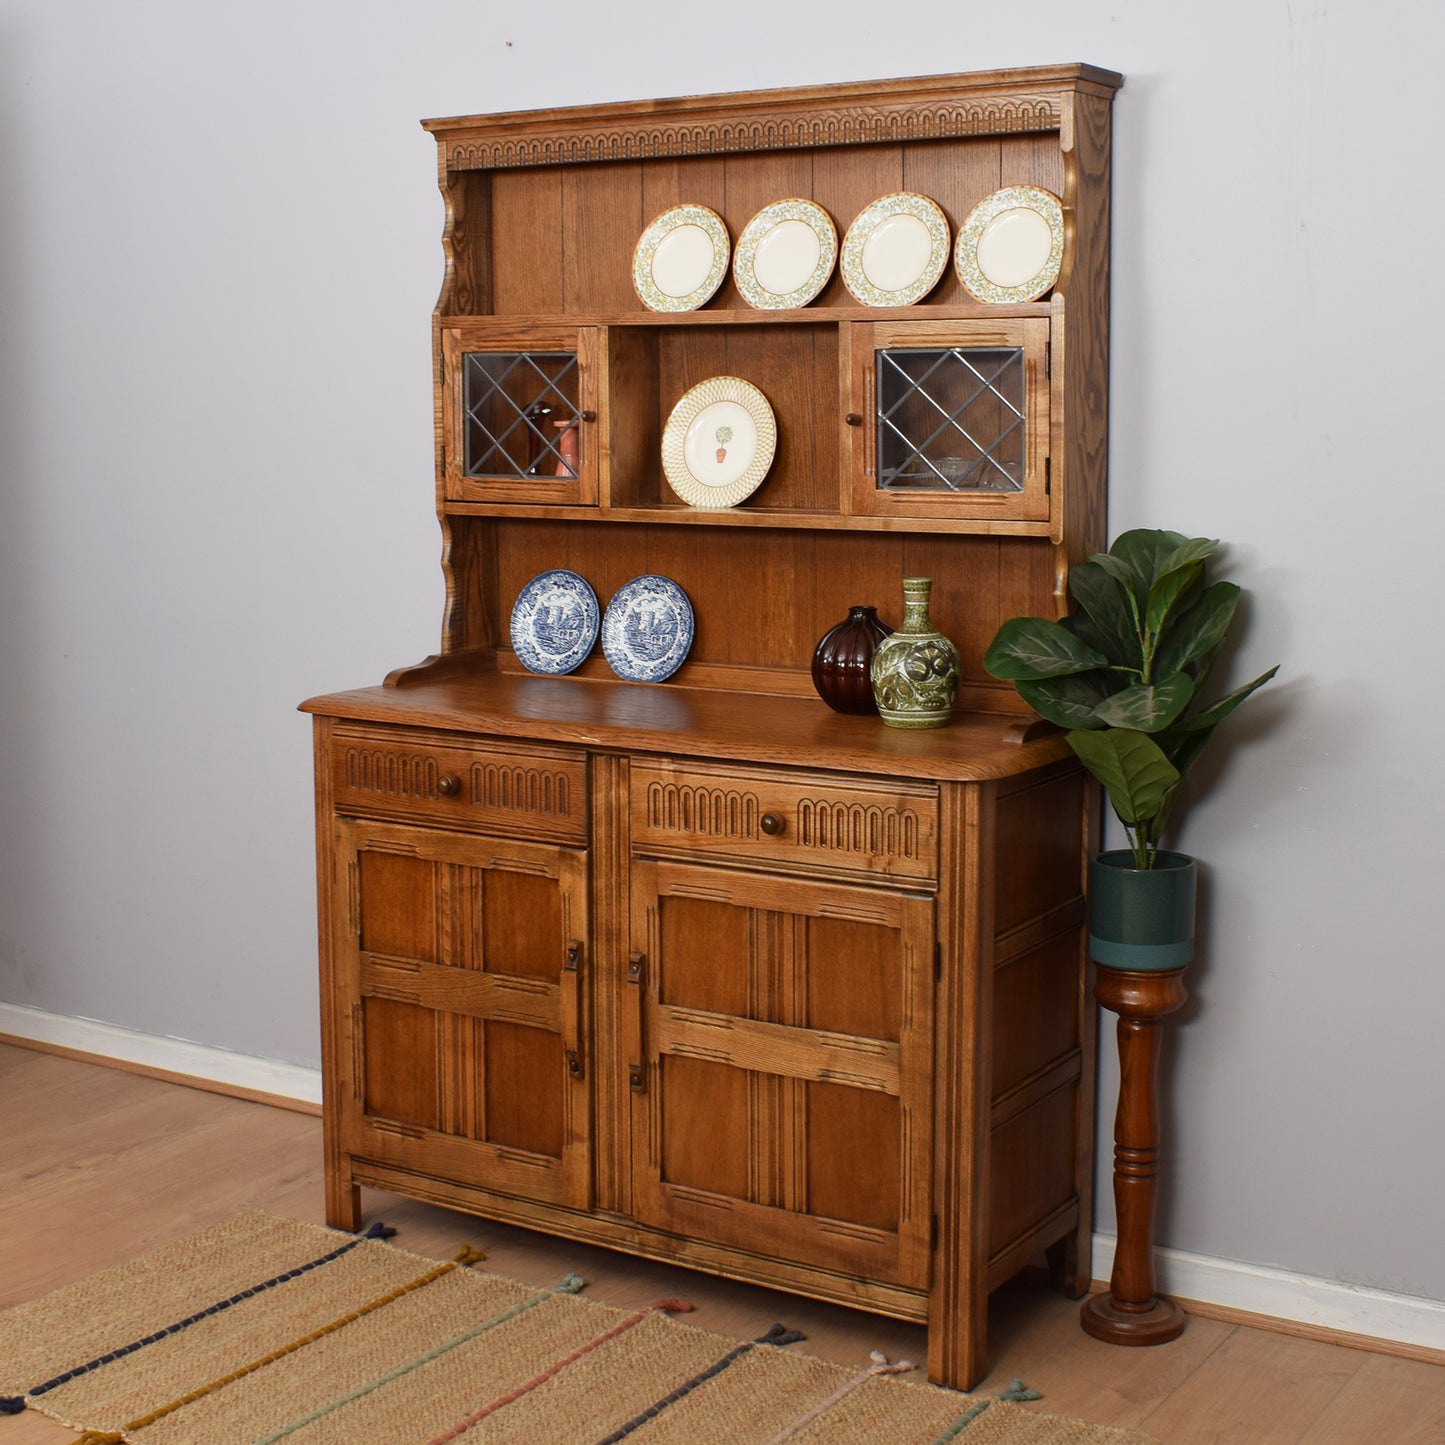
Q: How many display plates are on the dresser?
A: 7